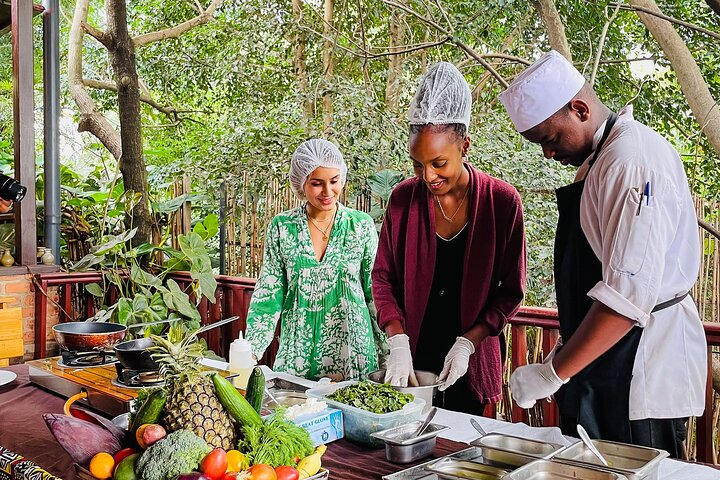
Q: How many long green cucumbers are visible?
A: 3